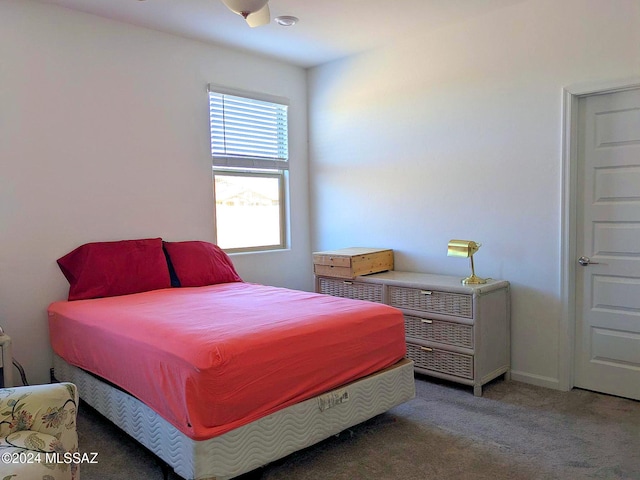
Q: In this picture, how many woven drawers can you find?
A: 4